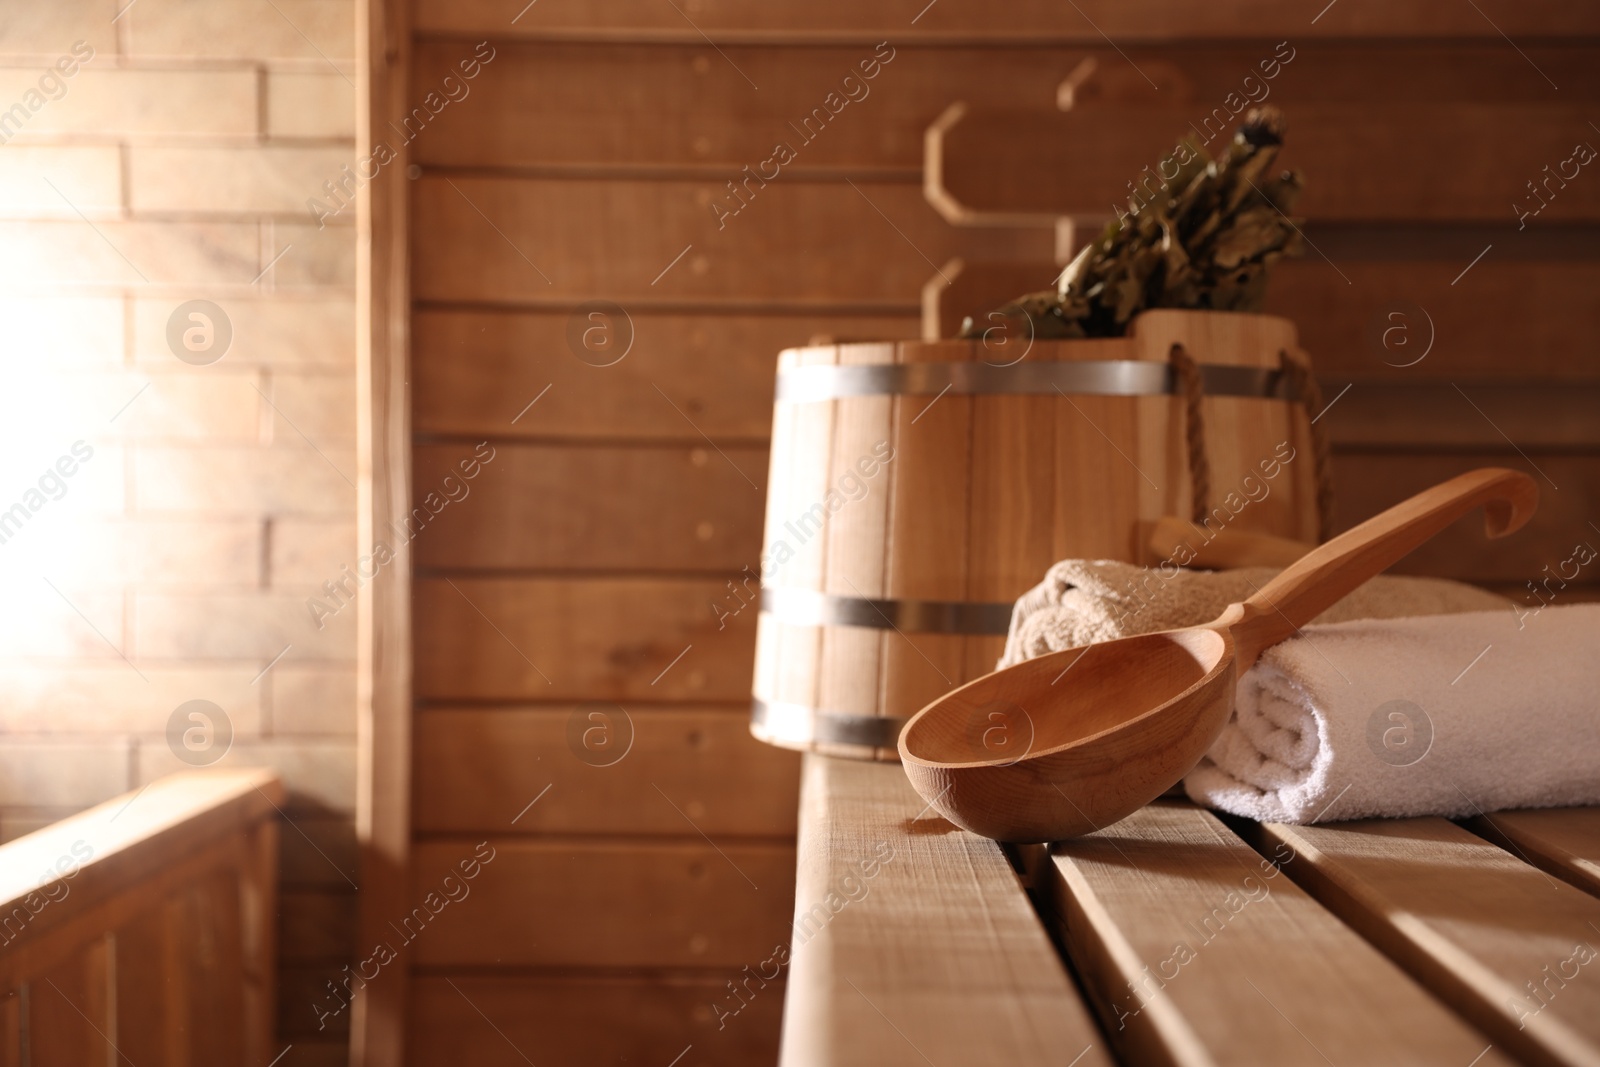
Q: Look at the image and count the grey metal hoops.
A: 3